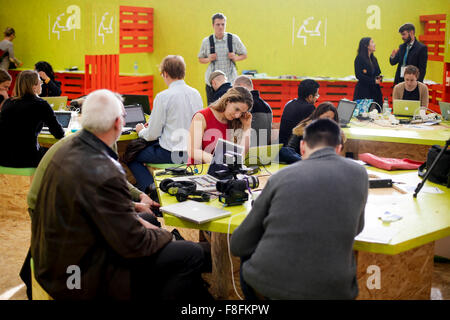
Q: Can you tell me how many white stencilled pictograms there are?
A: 3